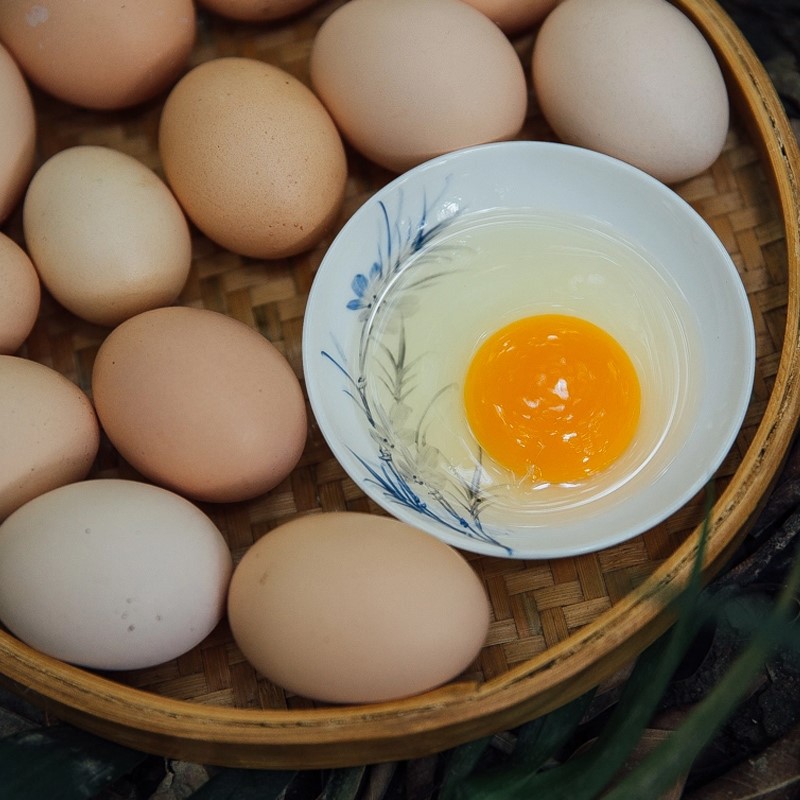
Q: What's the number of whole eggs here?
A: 13